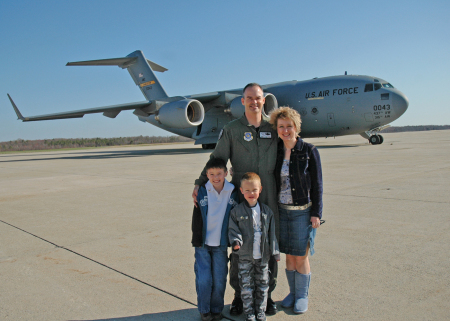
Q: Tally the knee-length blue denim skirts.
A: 1